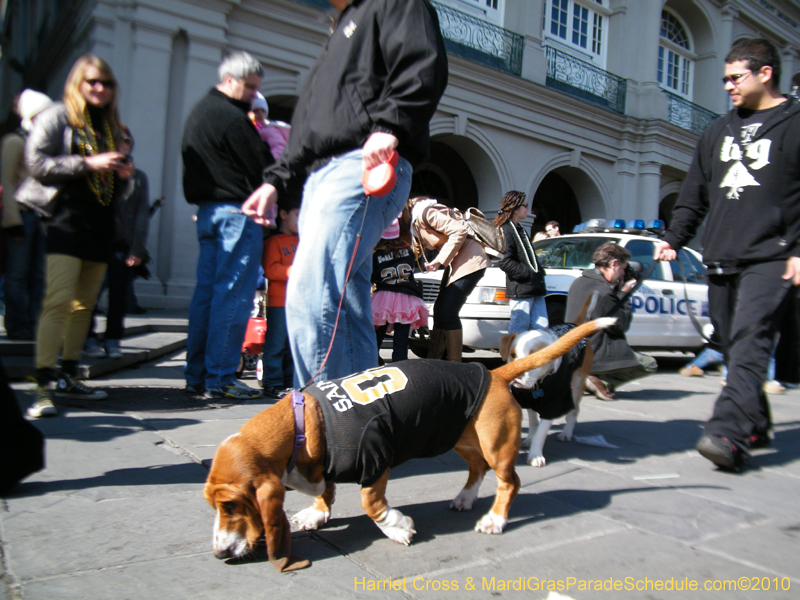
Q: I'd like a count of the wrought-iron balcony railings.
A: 3